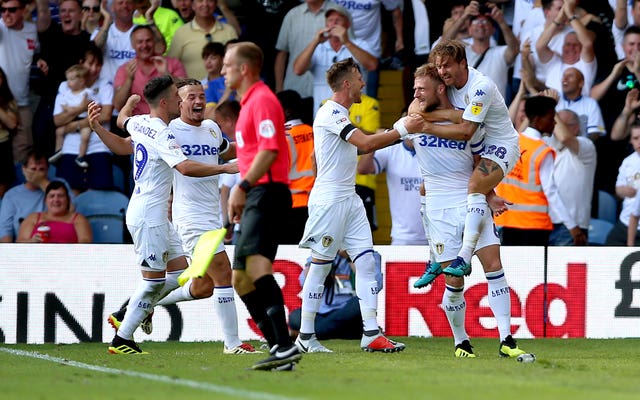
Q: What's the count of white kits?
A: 5